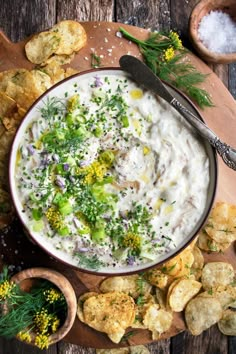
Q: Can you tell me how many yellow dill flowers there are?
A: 12